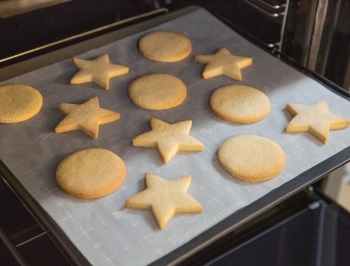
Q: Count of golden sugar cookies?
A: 12